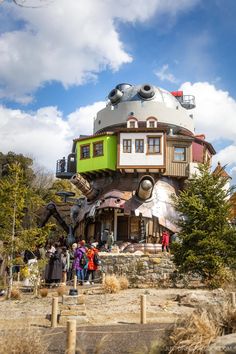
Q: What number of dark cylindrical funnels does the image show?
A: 2